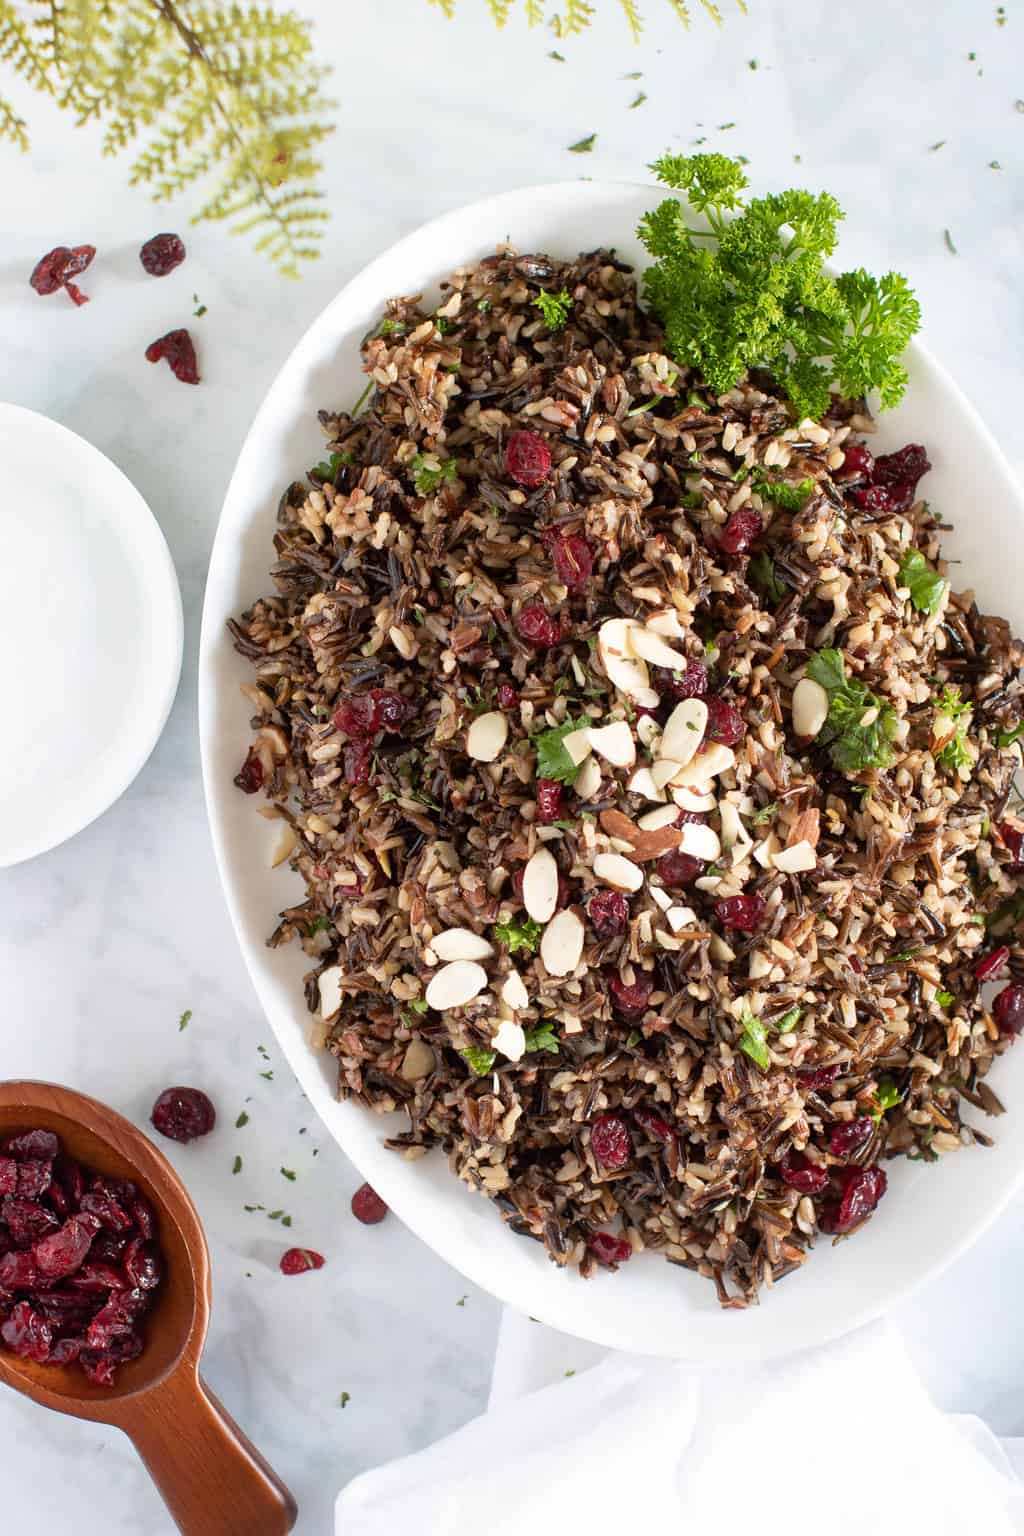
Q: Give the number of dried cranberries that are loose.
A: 6